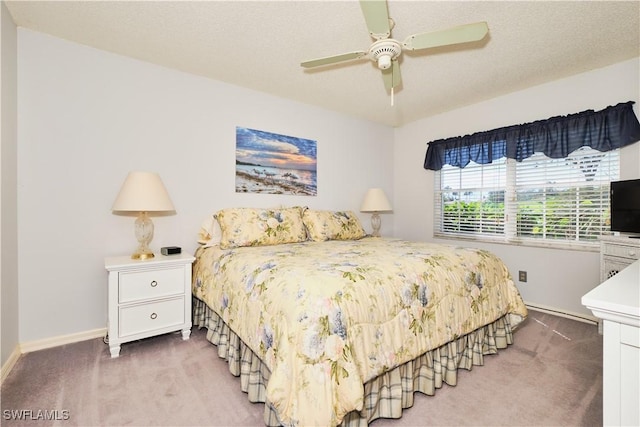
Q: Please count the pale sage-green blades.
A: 4